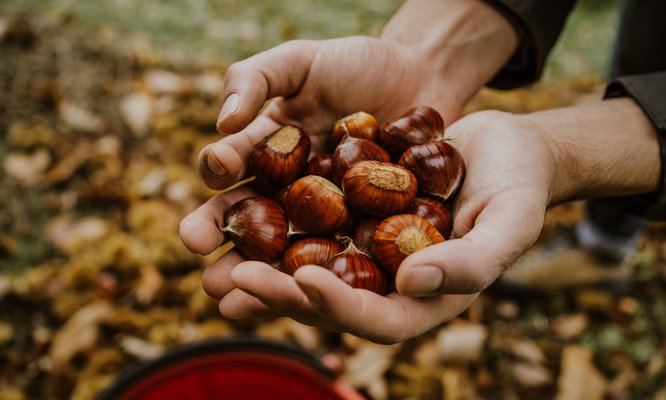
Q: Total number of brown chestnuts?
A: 15